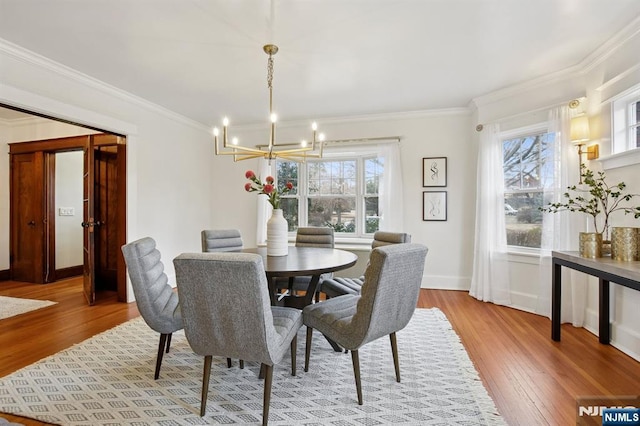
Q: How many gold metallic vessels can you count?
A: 2